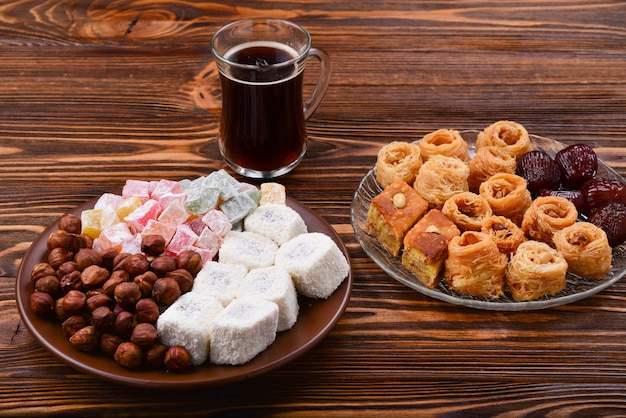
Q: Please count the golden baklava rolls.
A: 12